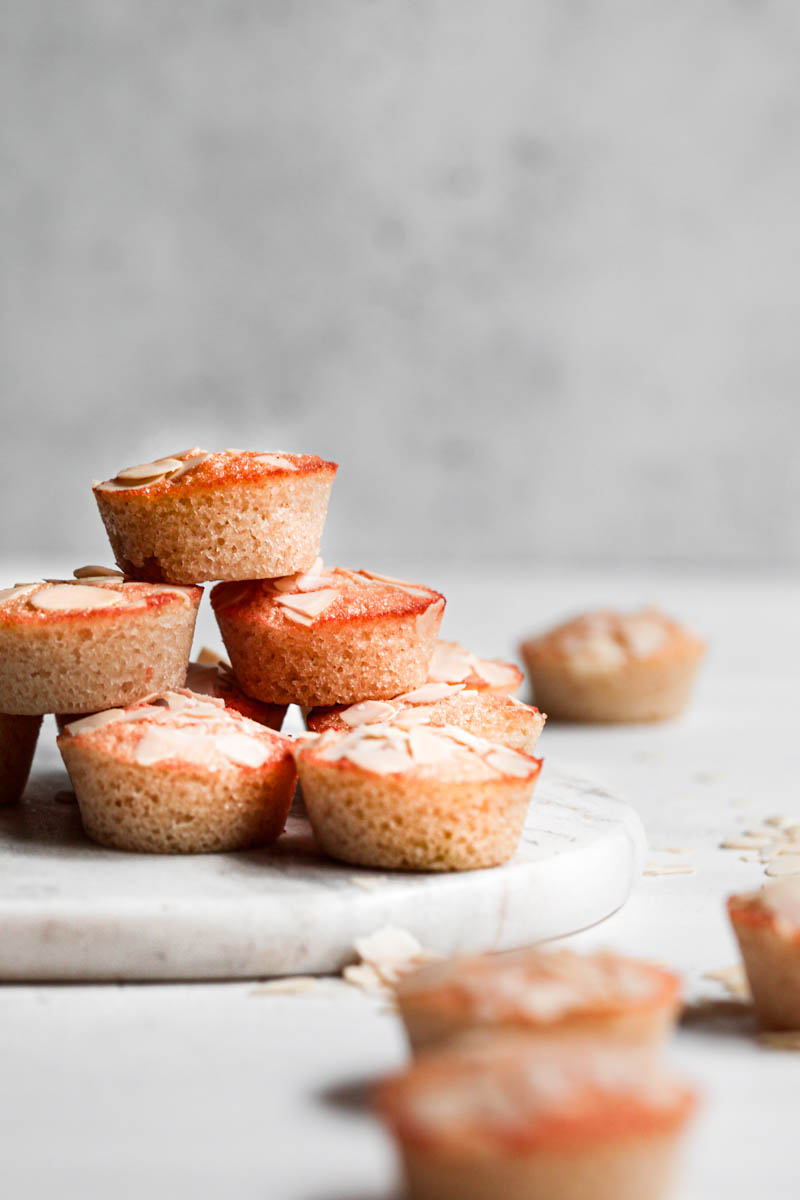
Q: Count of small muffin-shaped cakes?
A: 13